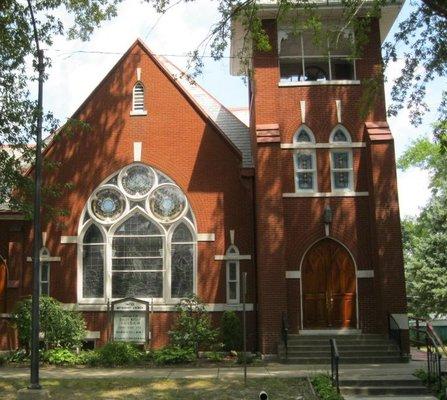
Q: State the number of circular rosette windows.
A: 3